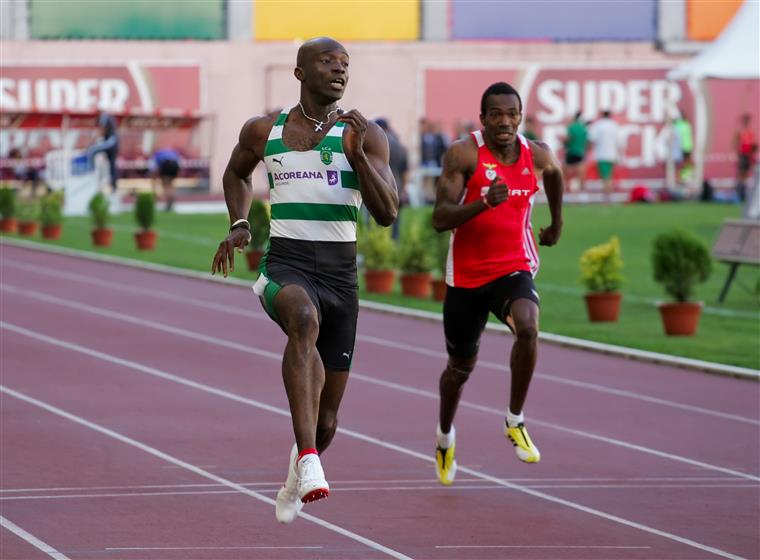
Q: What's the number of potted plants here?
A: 11